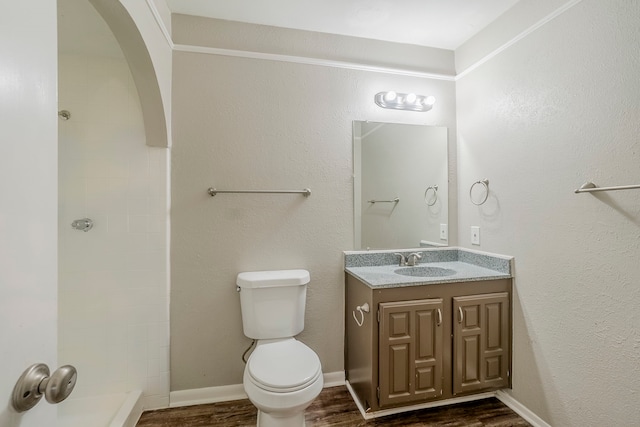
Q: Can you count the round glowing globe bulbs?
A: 3